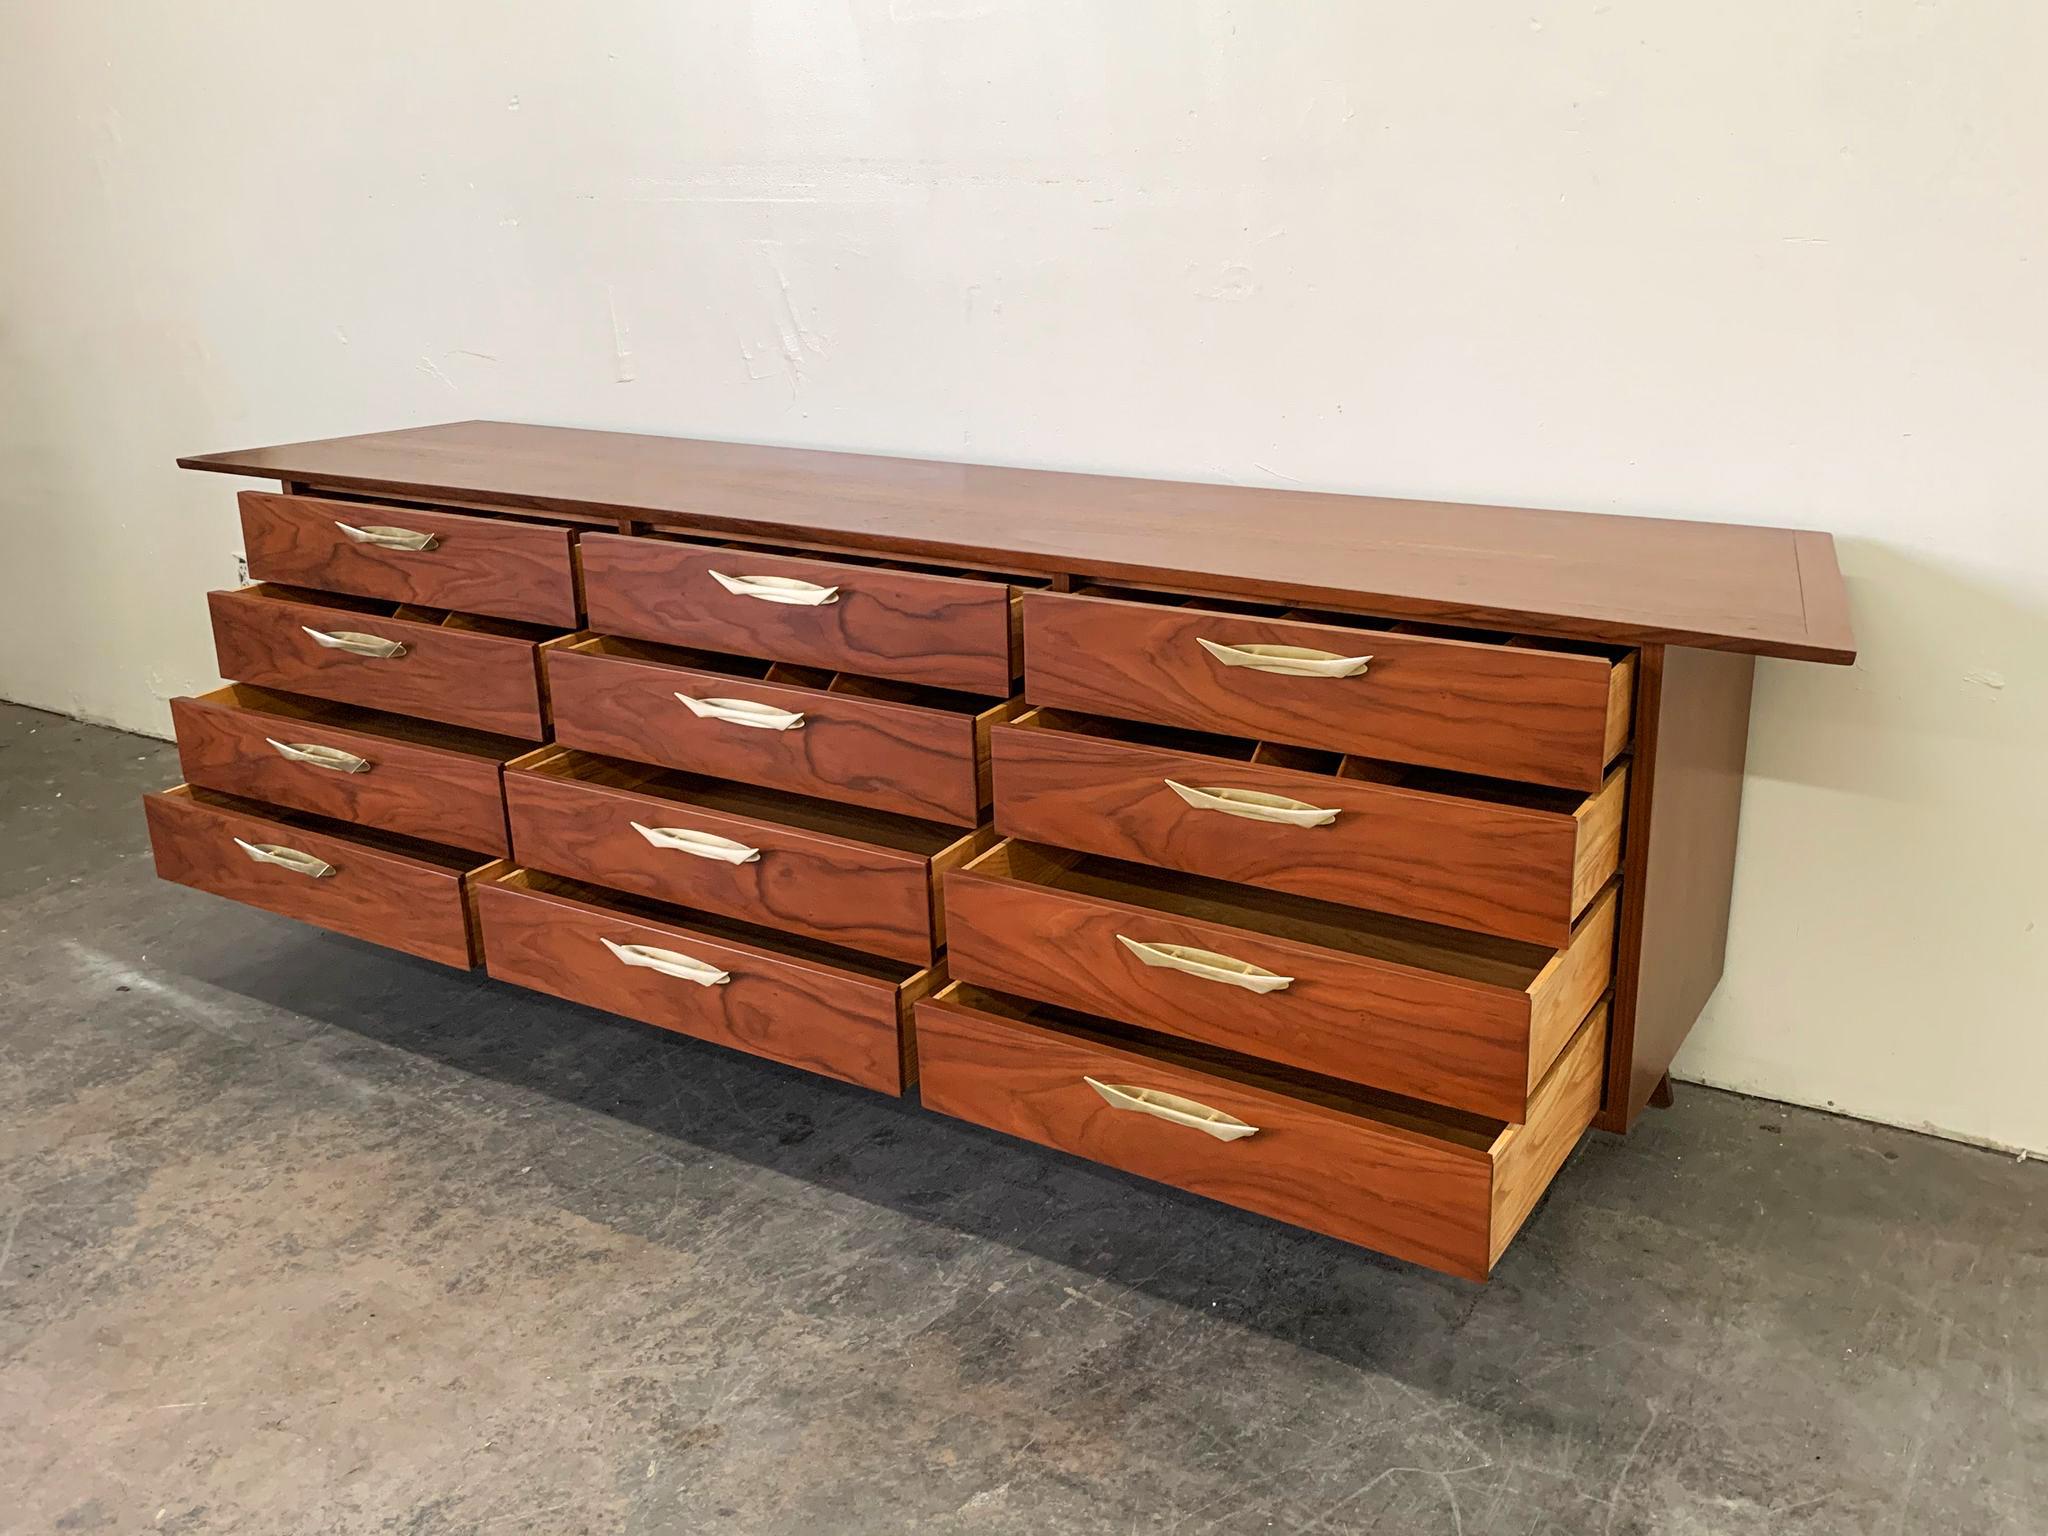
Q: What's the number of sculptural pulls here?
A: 12